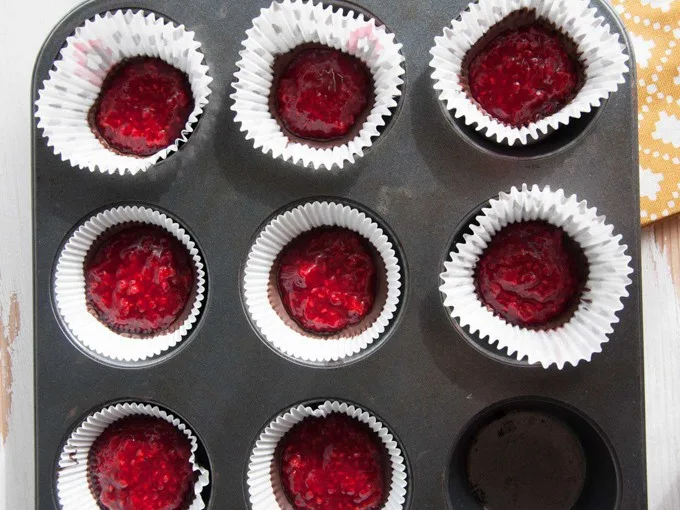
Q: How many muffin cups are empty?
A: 1